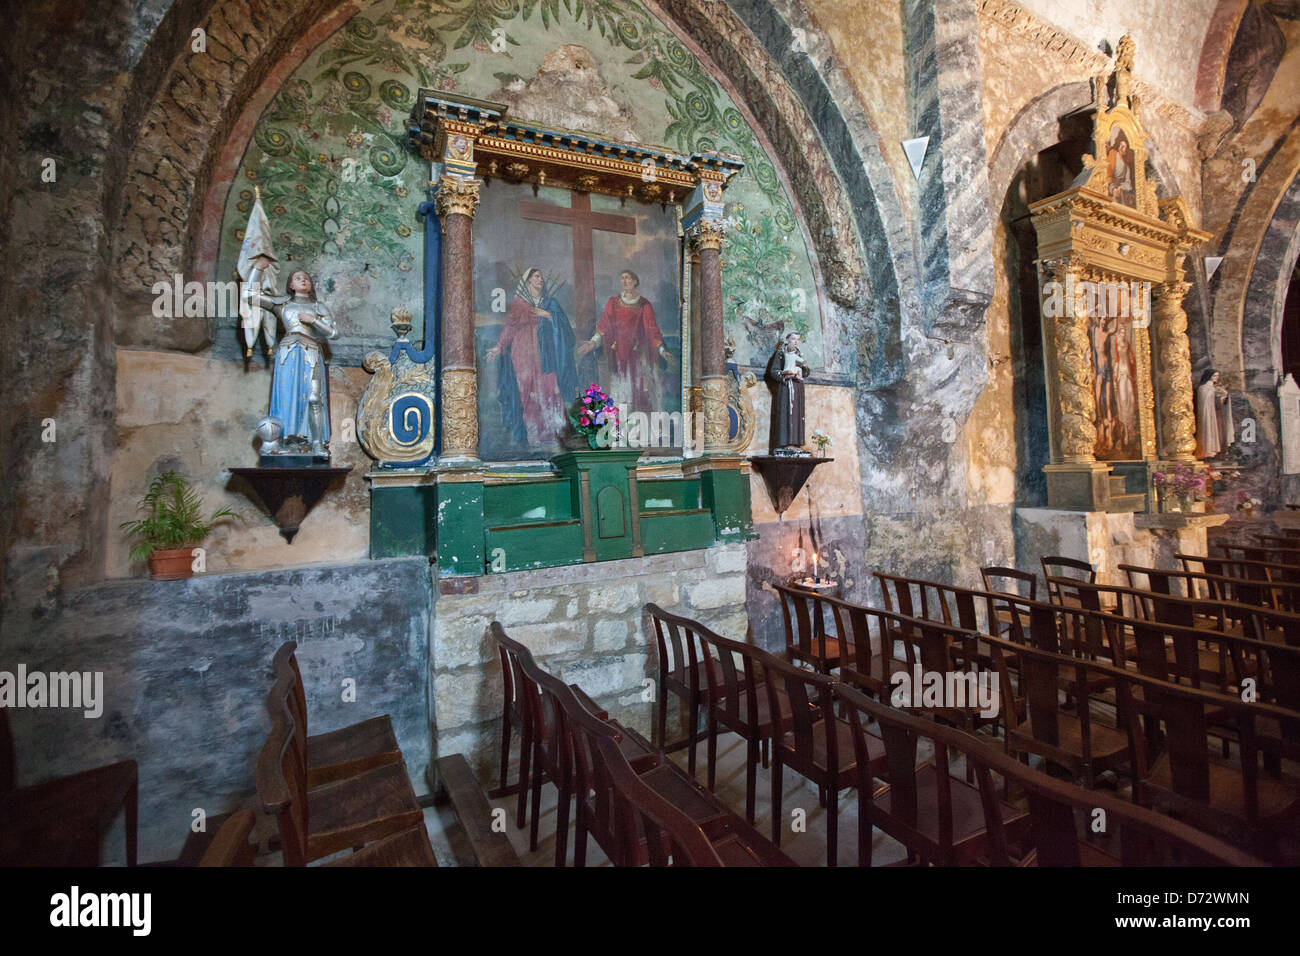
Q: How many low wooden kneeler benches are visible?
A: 1